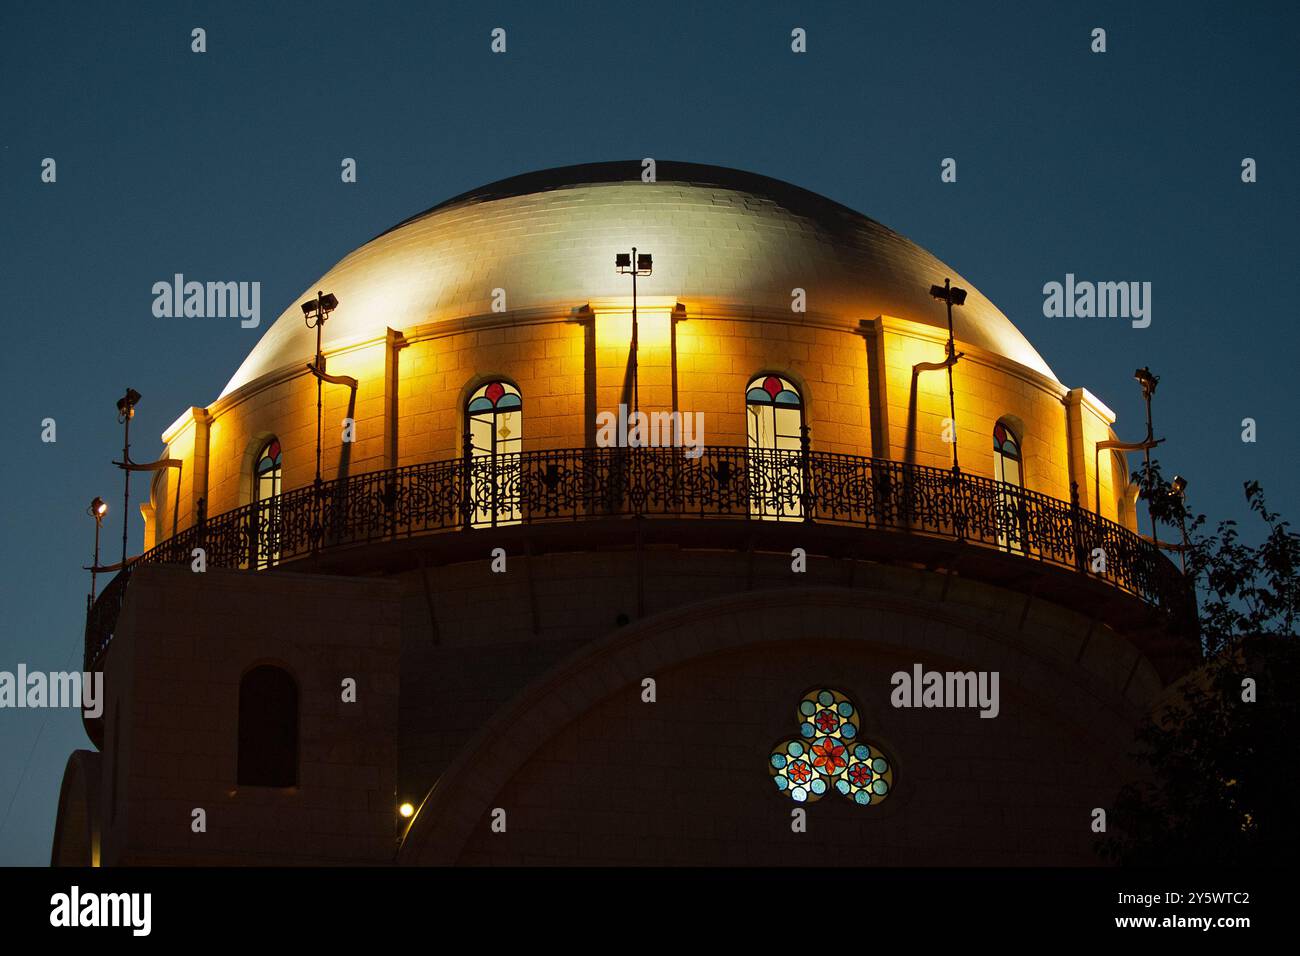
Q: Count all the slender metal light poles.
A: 7